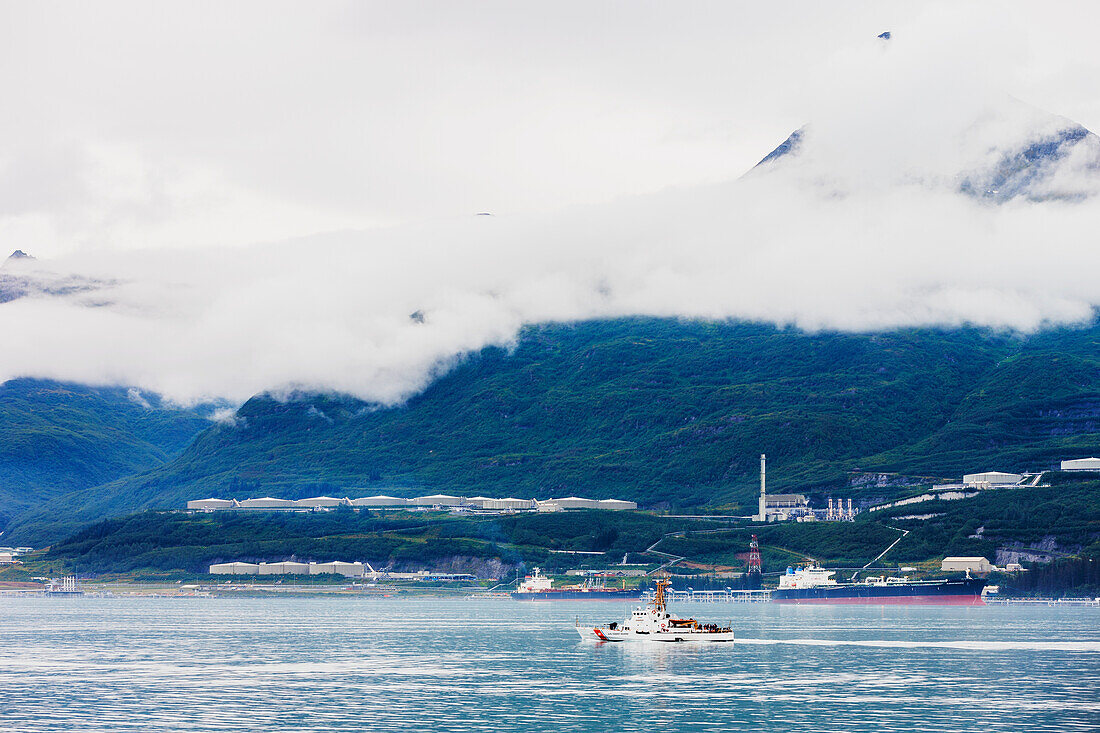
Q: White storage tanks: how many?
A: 14